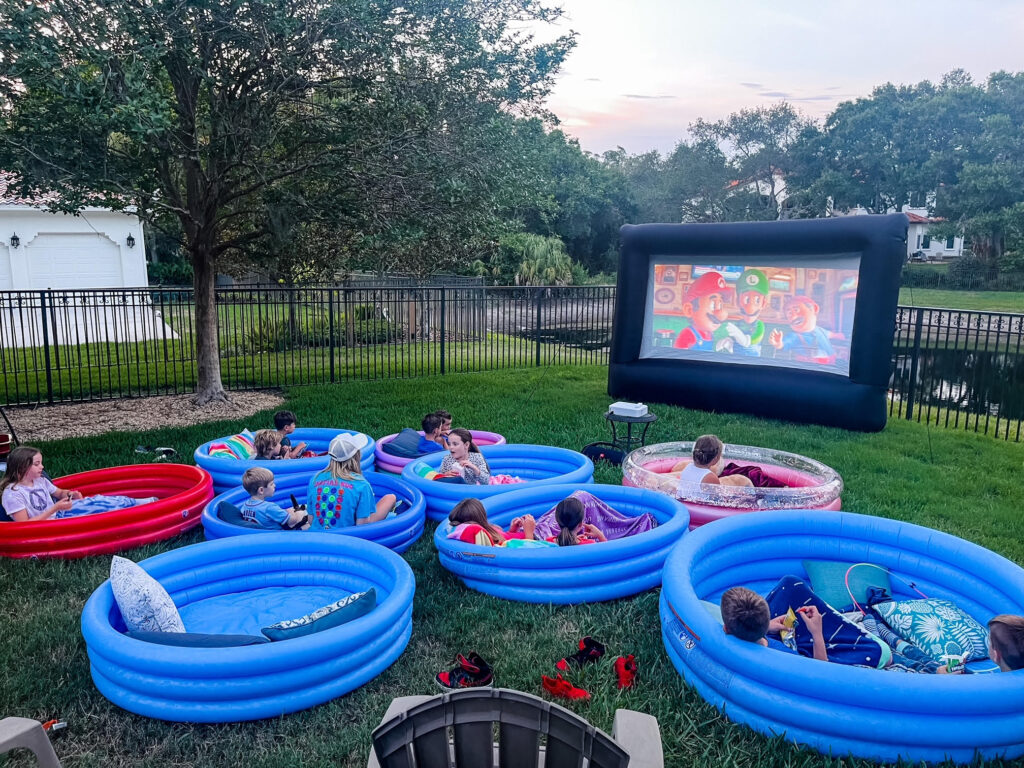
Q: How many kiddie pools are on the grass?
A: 9